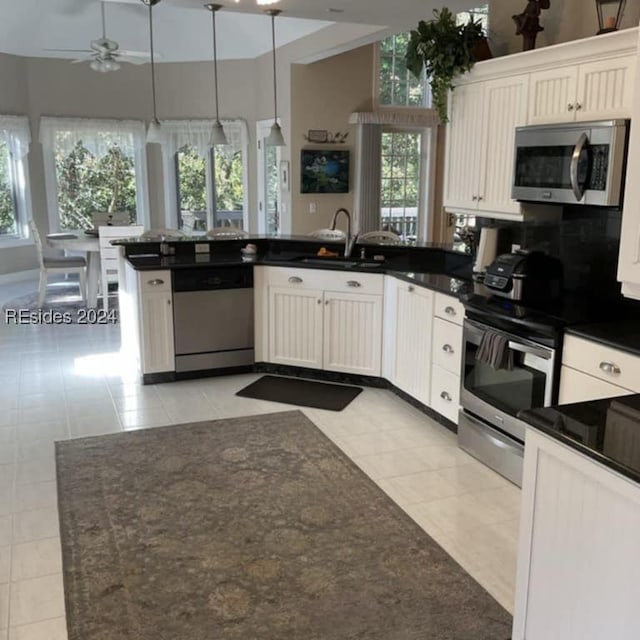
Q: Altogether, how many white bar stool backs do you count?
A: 4